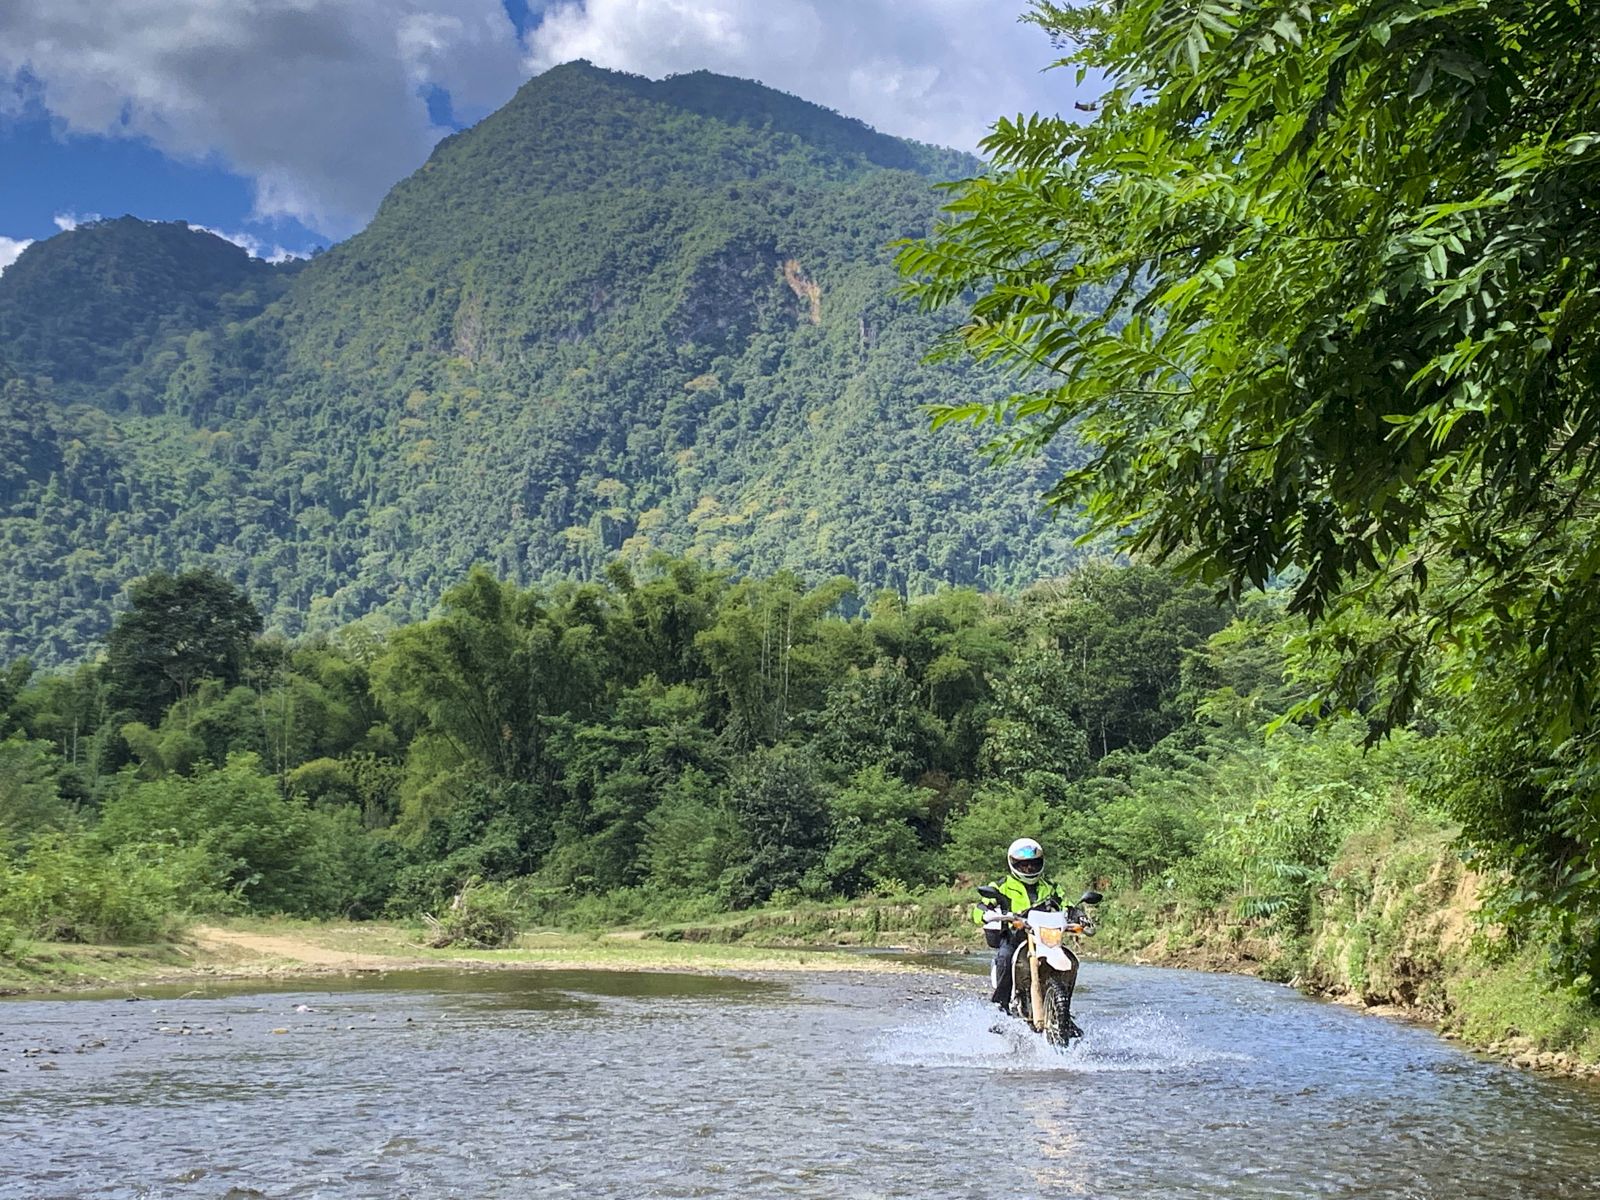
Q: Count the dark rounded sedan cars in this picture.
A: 0